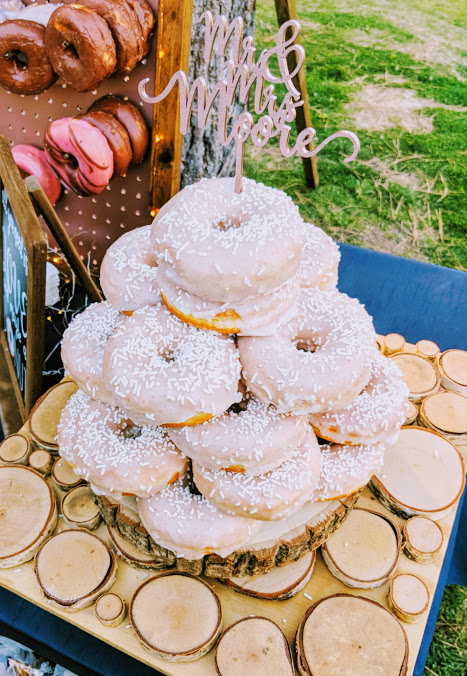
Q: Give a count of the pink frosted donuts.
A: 2